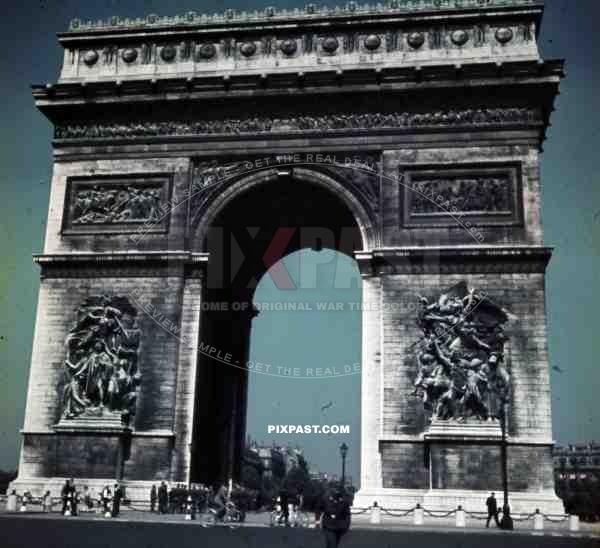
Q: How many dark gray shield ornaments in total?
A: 11